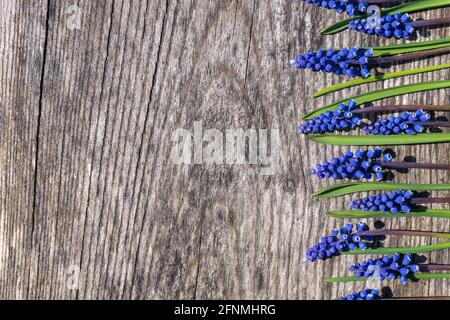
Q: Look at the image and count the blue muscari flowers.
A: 10